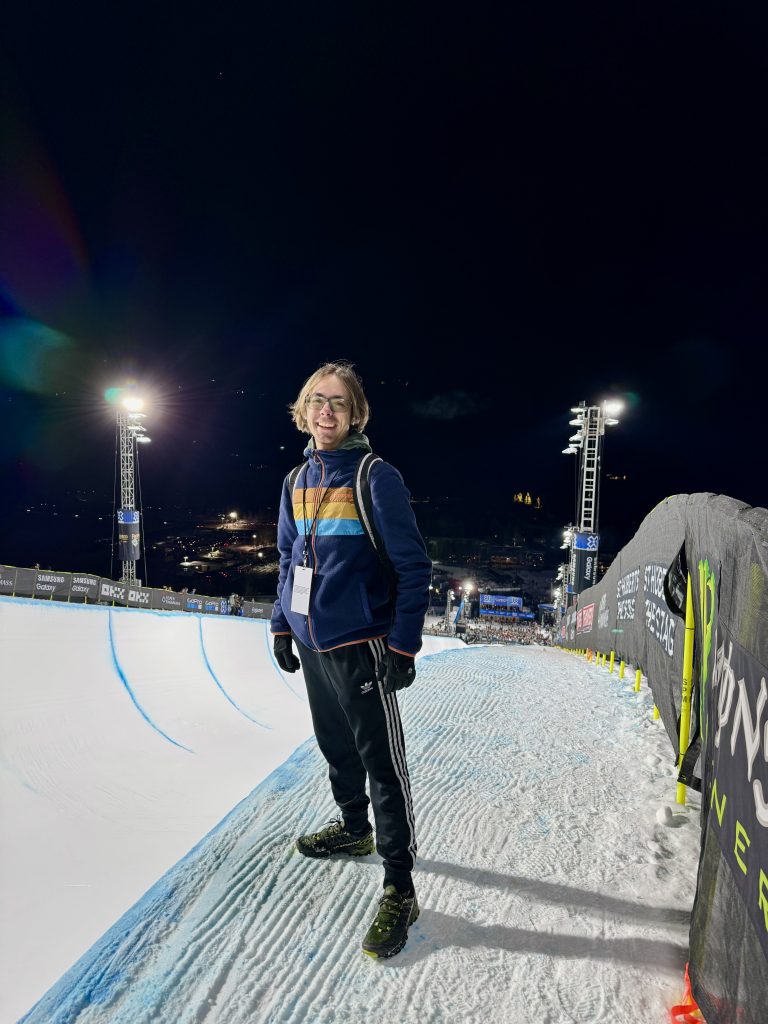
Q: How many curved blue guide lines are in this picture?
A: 3